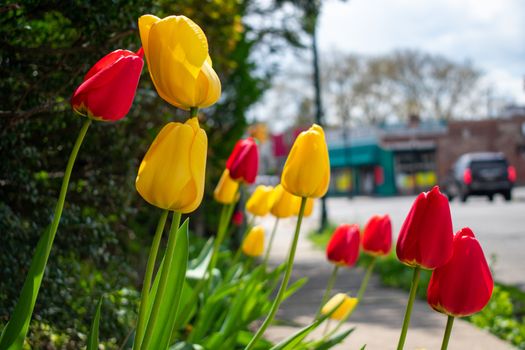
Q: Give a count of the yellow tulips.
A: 9